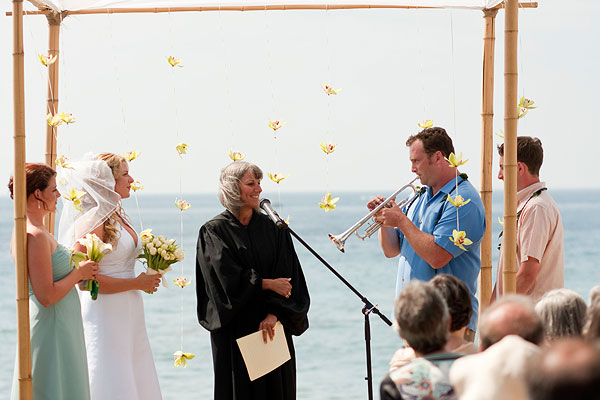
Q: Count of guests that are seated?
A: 6